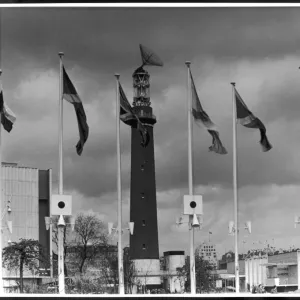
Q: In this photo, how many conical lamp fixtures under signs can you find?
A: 2